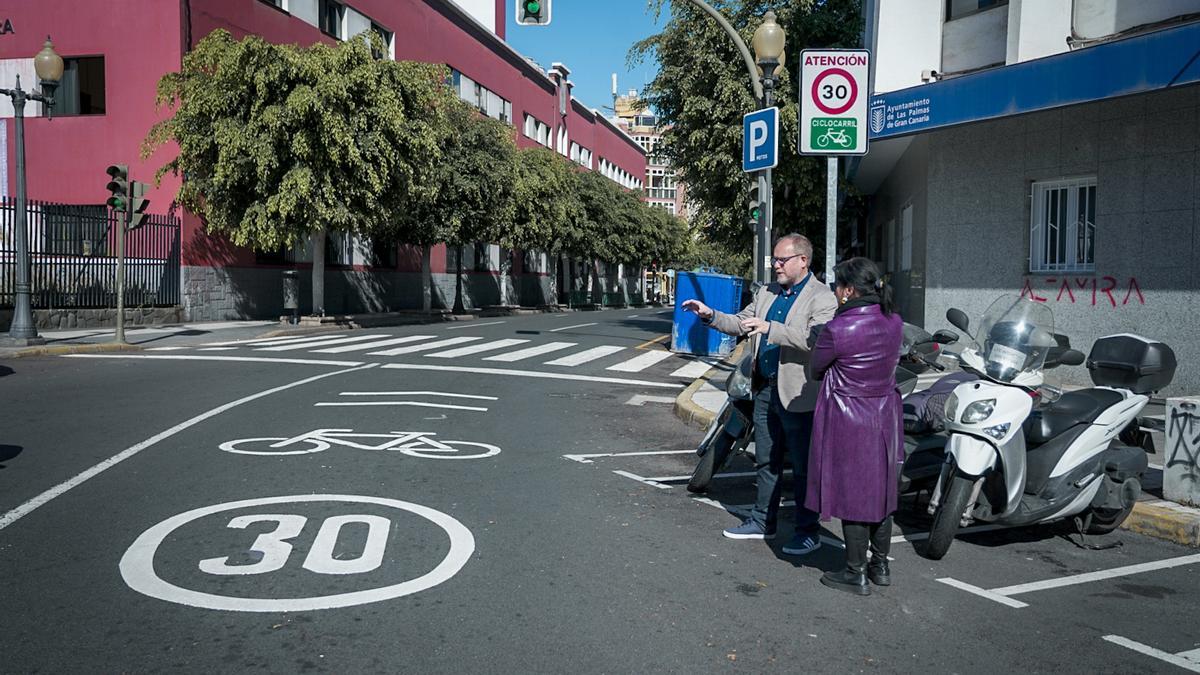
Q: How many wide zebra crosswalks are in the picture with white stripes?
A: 1